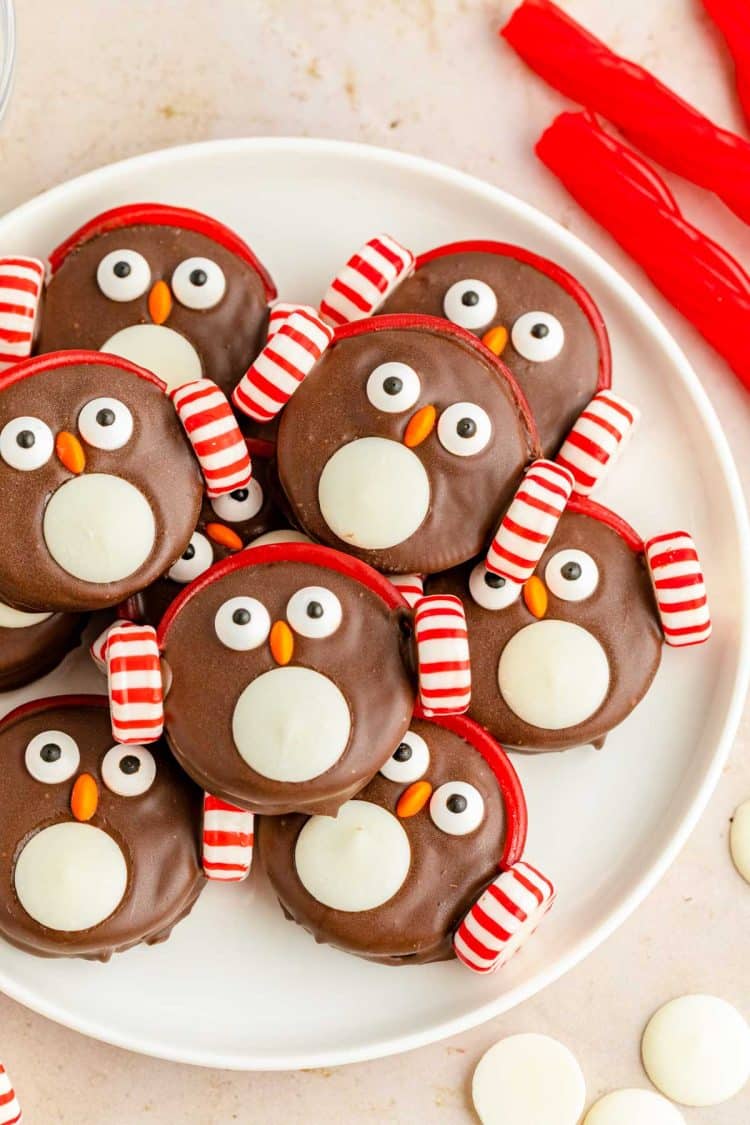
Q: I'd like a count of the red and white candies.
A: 15